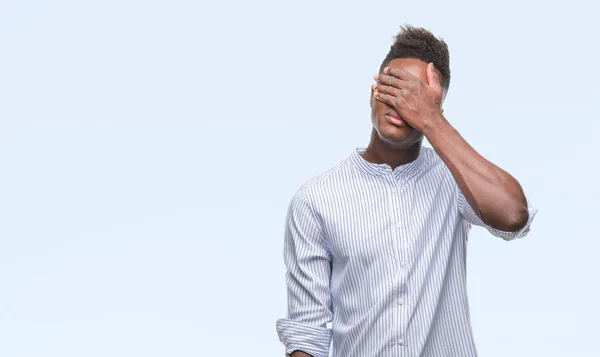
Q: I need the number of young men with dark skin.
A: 1